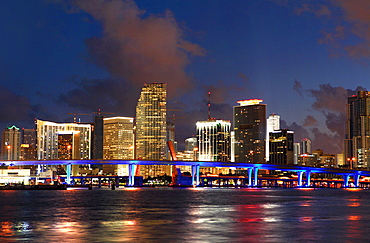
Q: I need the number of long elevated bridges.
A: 1